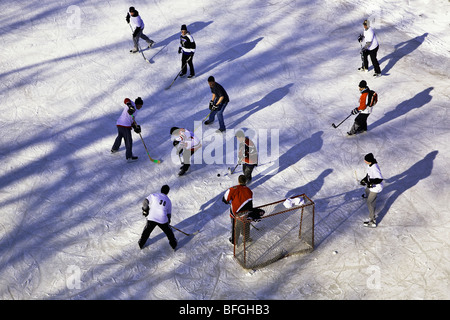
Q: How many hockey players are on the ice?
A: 11